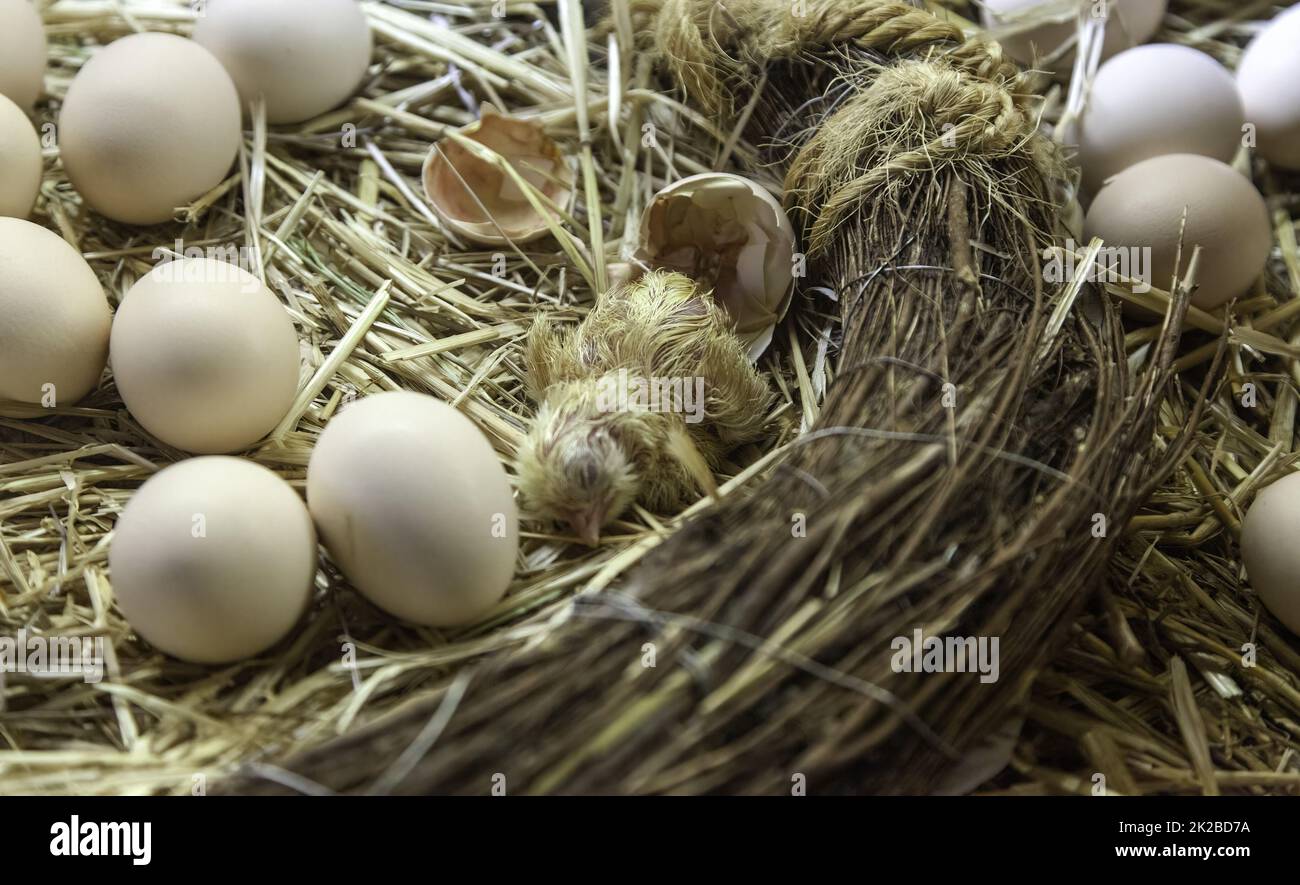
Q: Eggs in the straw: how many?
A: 13